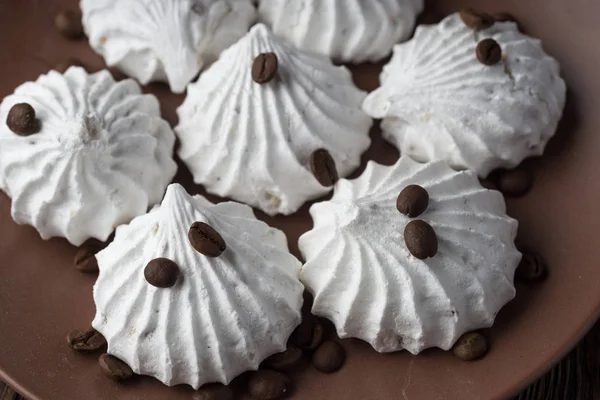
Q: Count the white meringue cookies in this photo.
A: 7